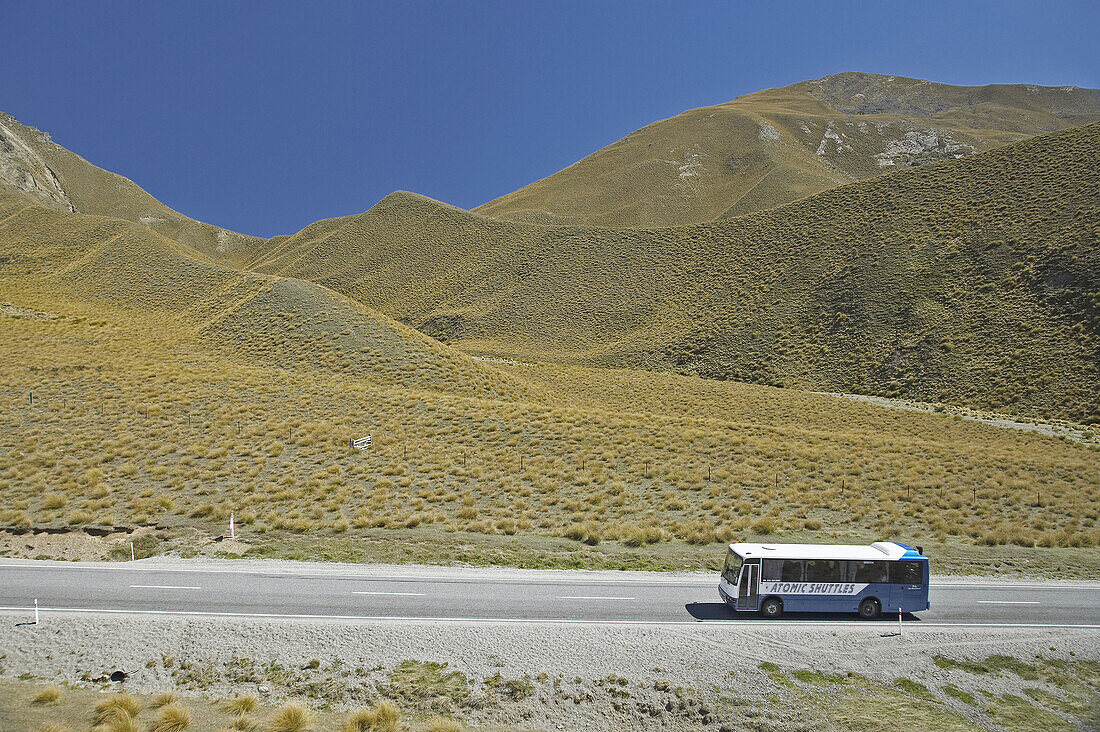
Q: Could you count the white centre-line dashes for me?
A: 4